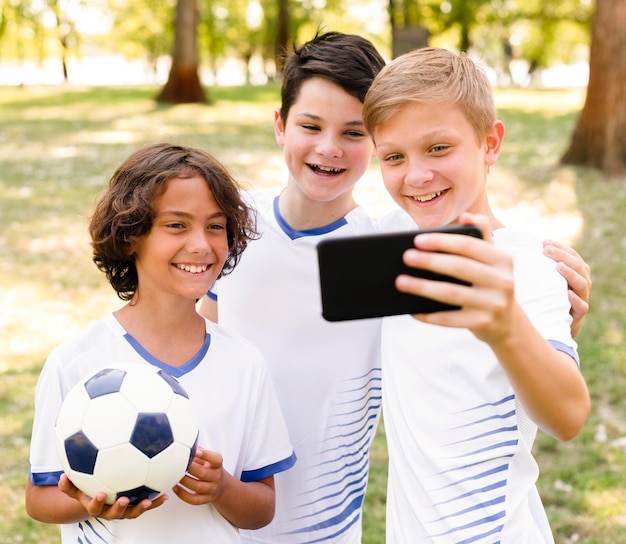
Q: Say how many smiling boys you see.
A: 3